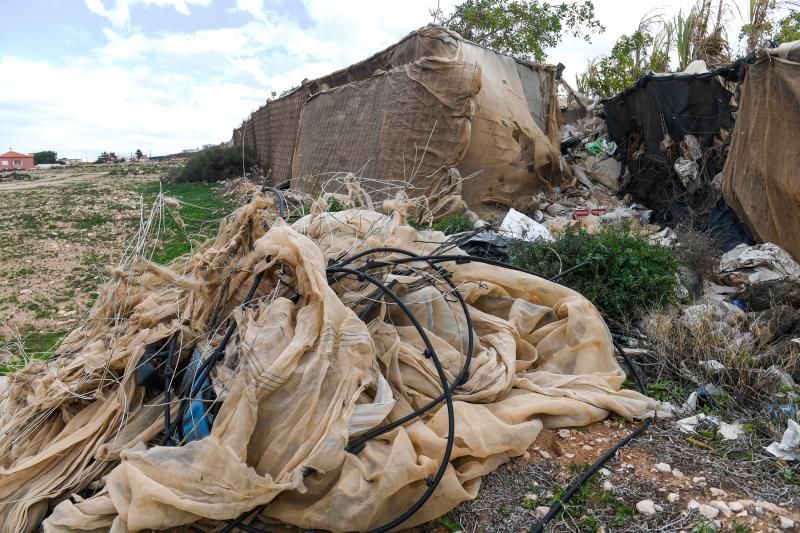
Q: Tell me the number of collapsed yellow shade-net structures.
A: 1